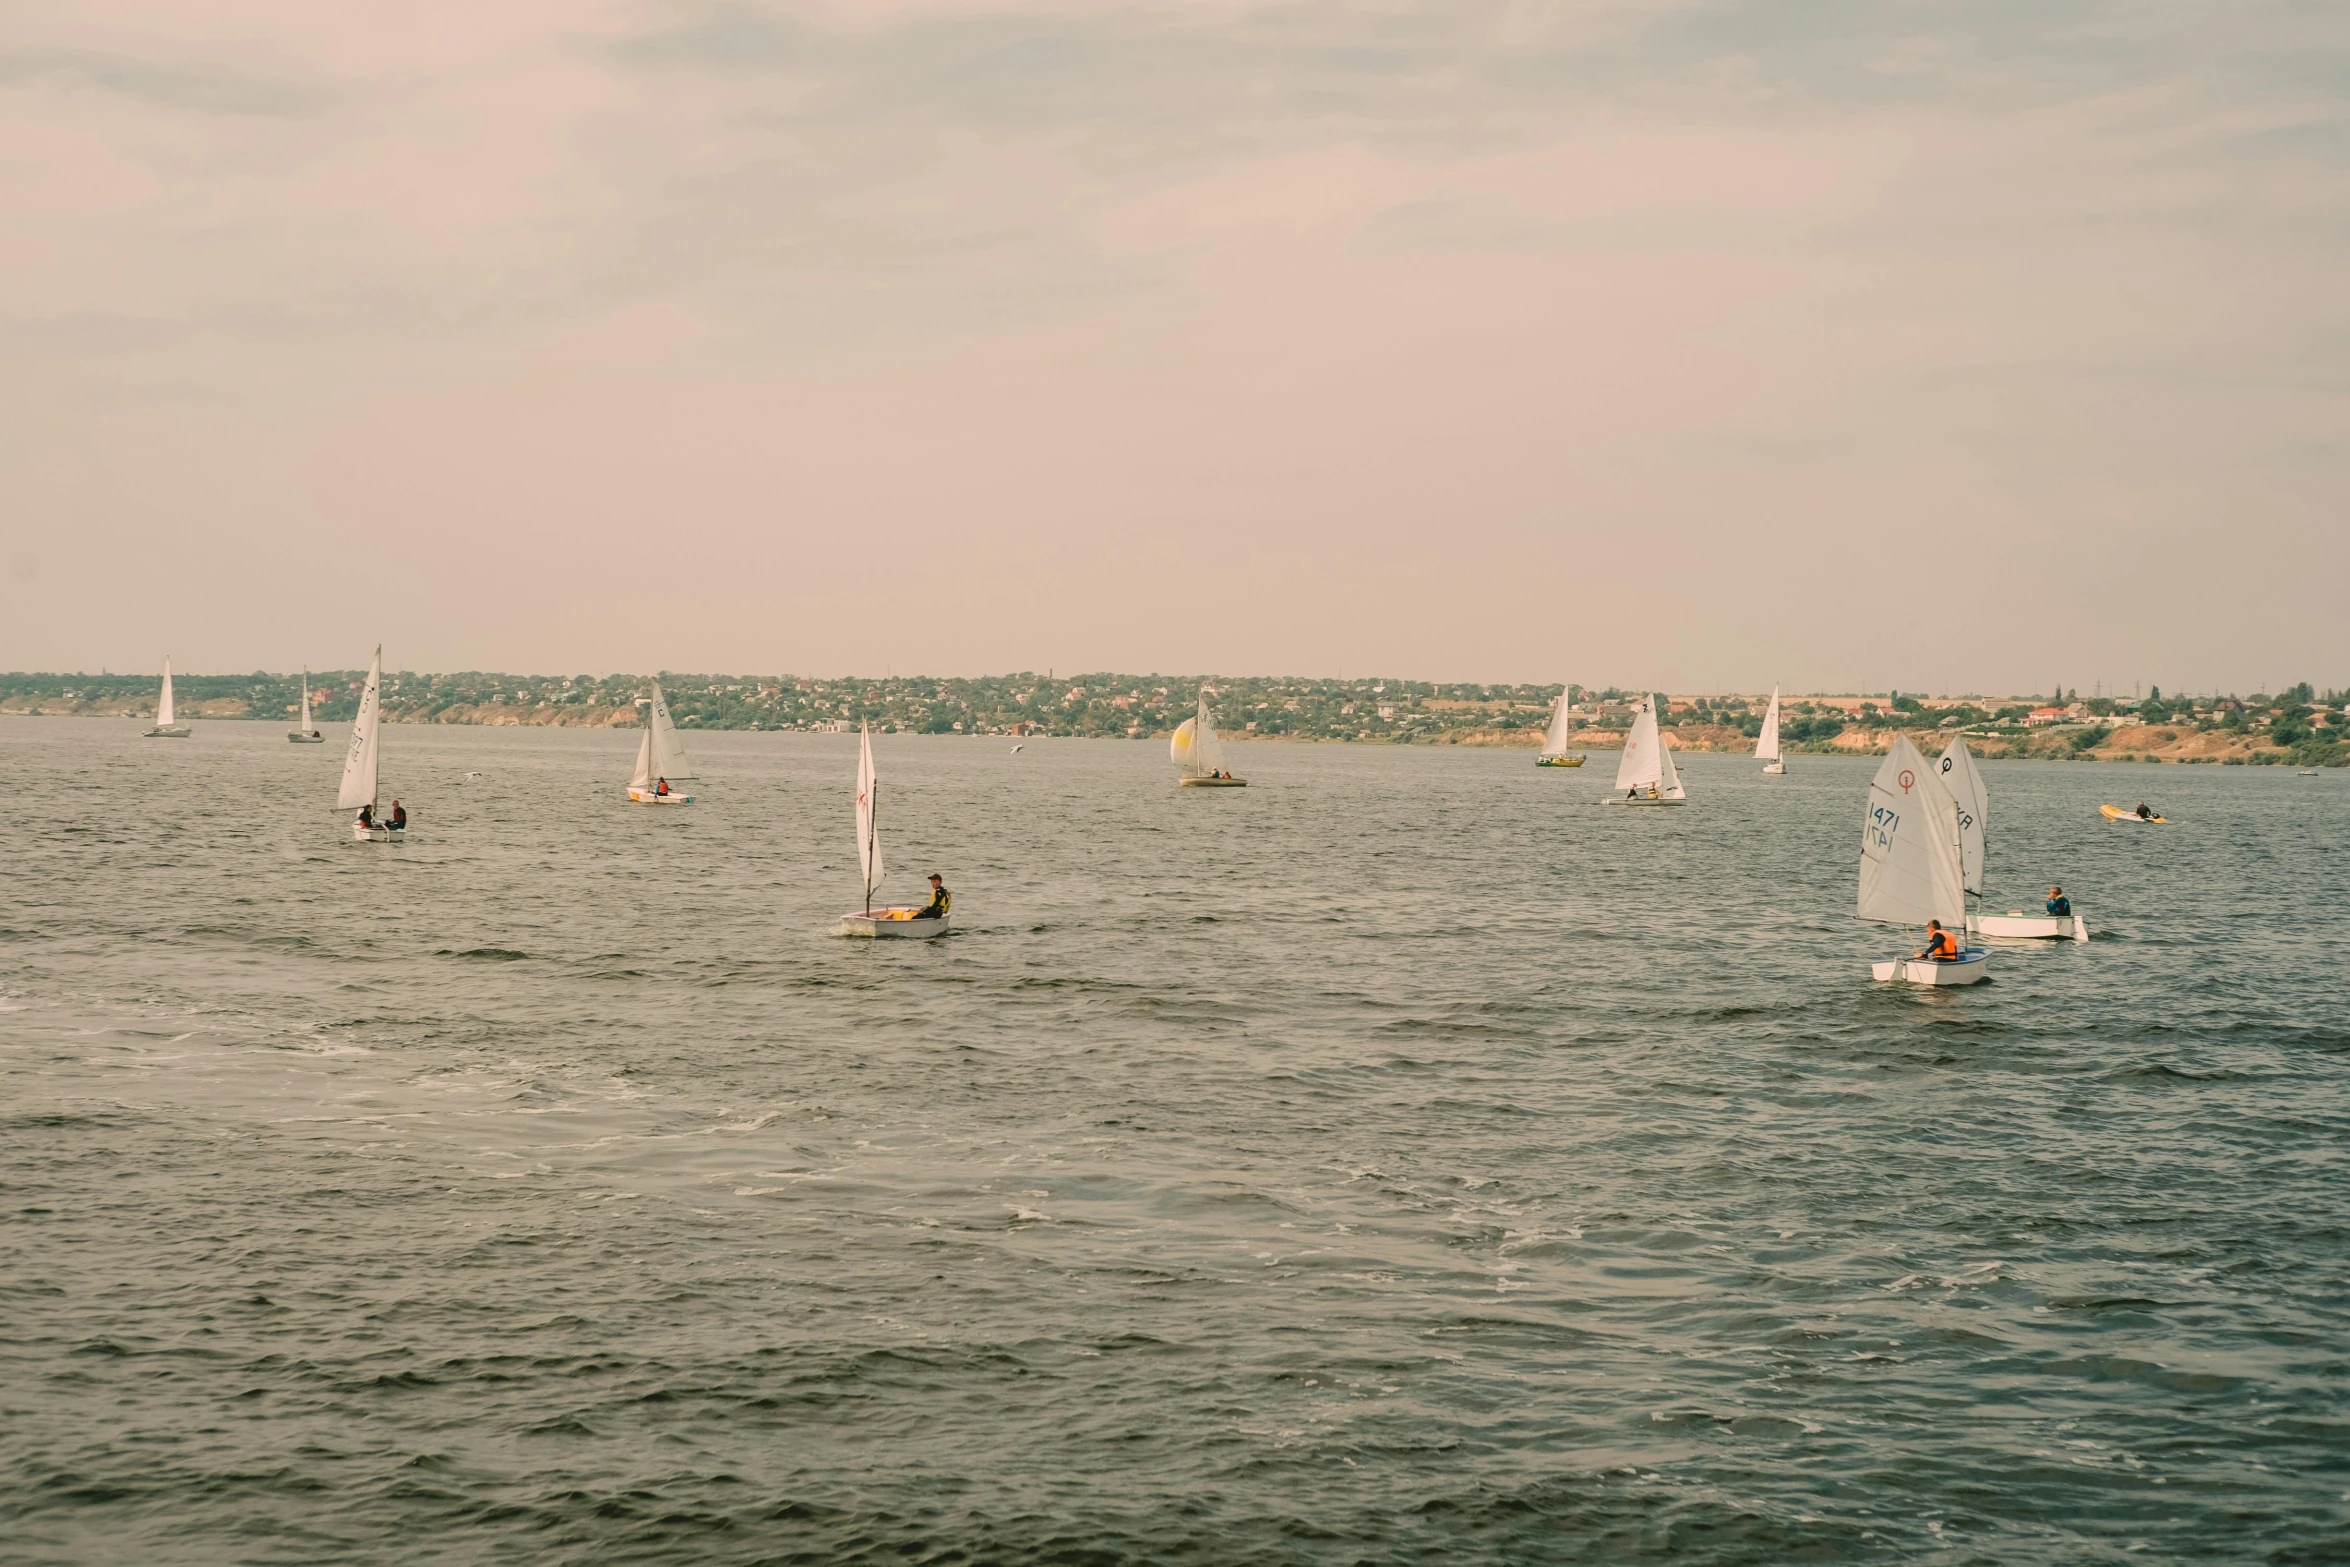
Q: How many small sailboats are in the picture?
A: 11